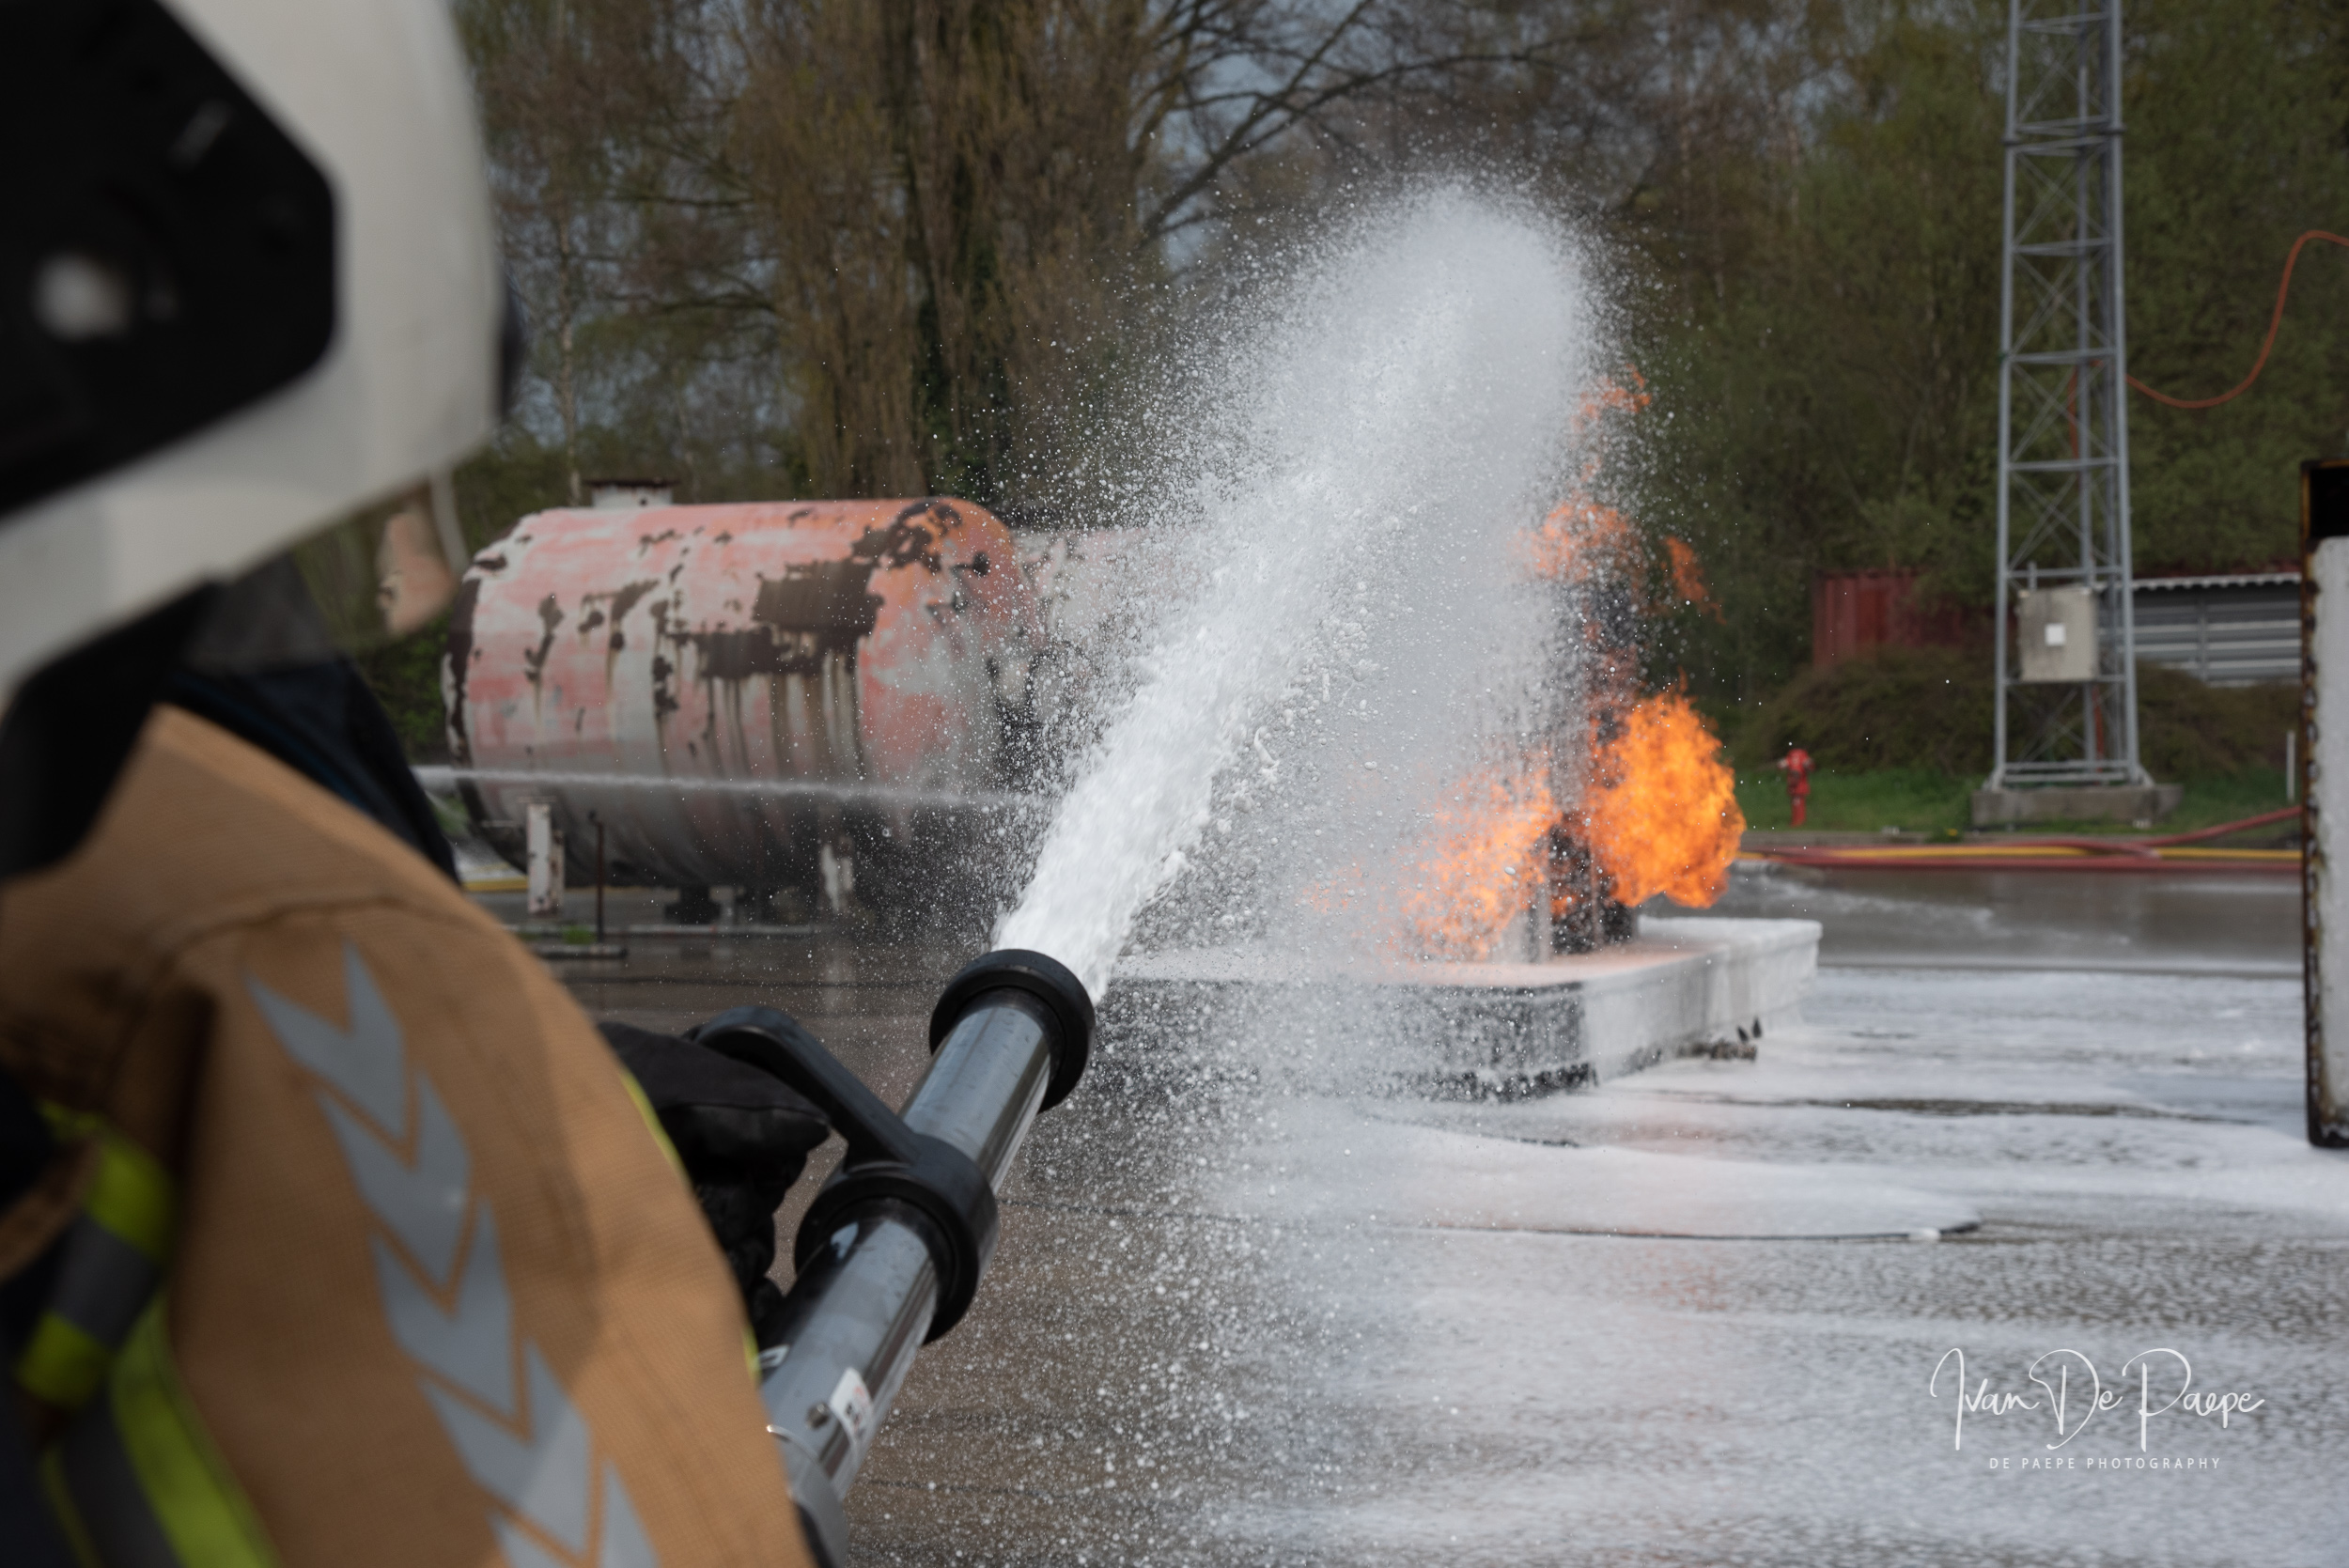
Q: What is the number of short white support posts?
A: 2